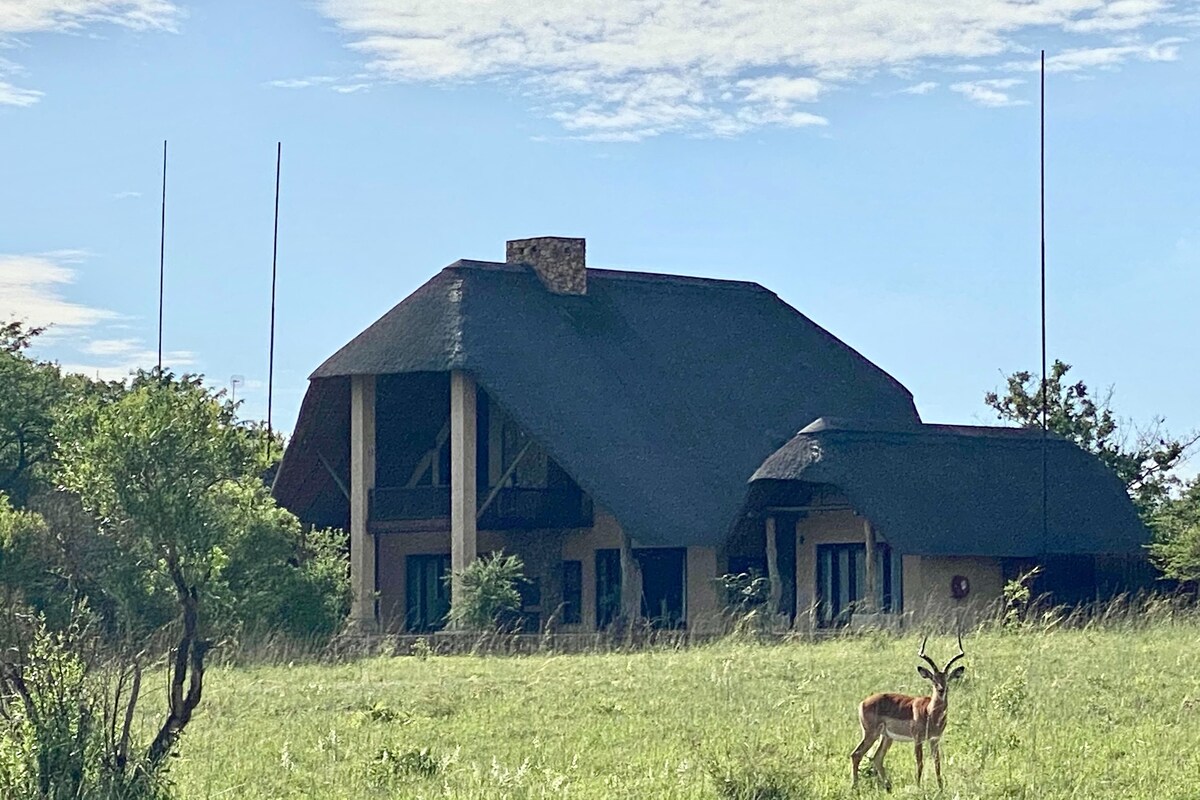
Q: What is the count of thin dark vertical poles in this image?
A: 3